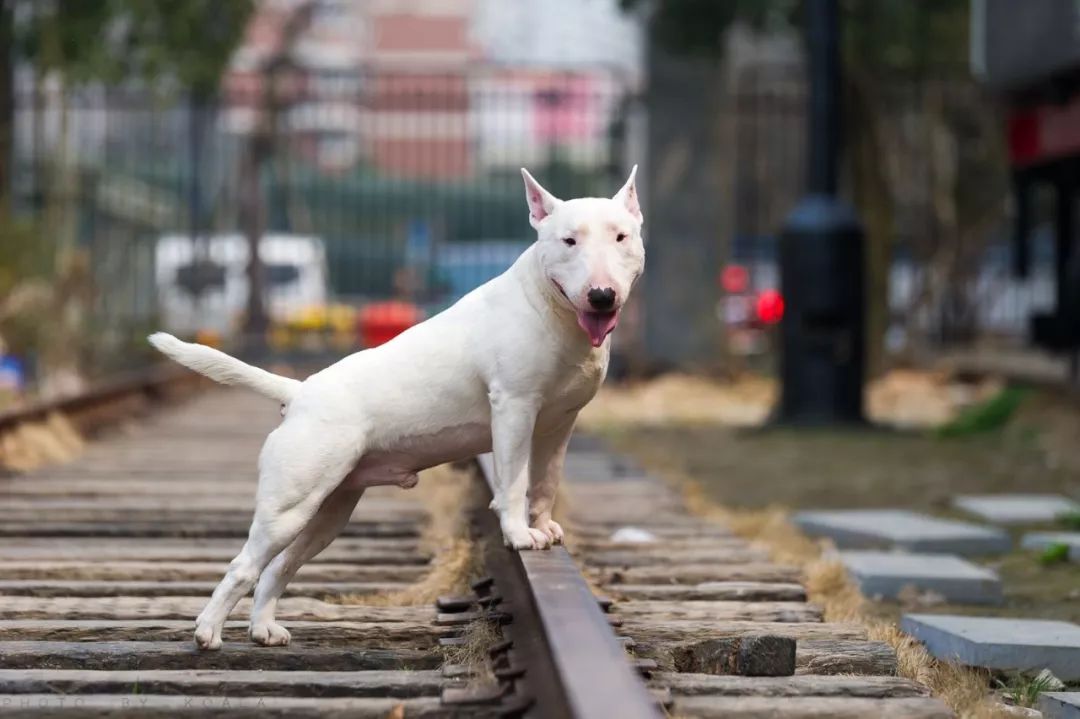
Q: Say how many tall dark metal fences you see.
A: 1